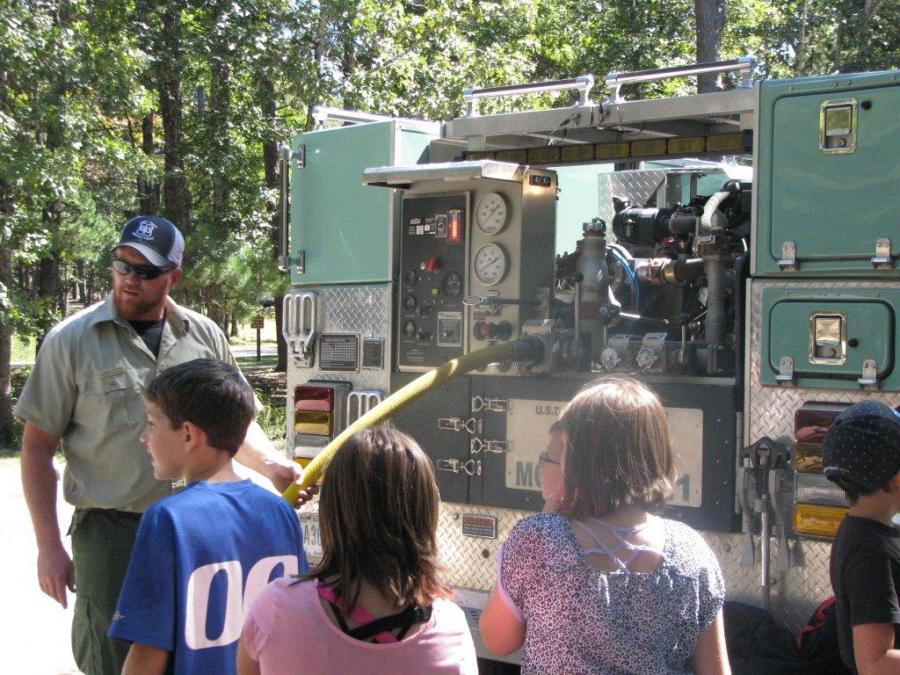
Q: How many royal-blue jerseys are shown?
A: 1